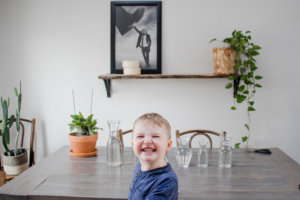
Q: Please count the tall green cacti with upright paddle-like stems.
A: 1